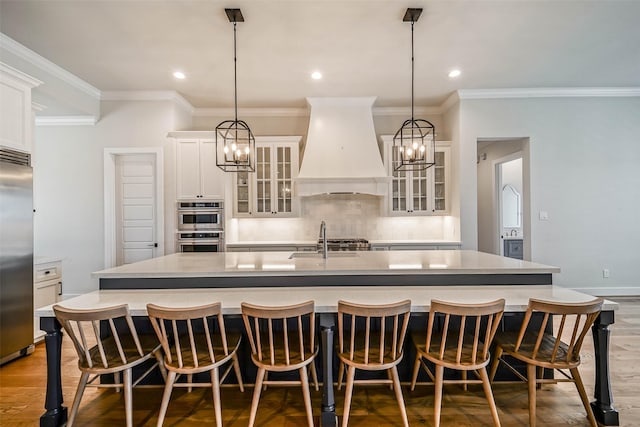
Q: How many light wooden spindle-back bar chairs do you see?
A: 6